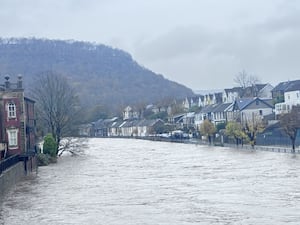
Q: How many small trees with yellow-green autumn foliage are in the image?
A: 3